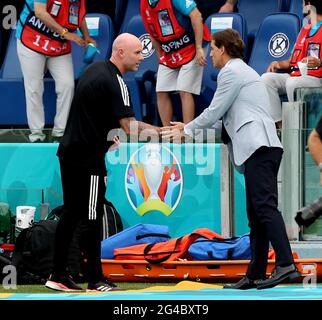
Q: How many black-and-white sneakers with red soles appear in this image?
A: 2